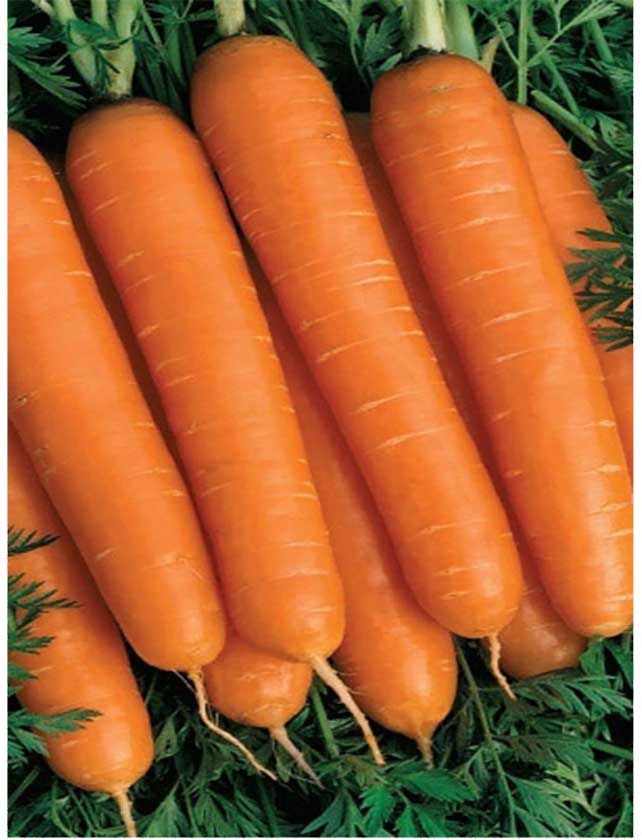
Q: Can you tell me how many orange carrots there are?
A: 9